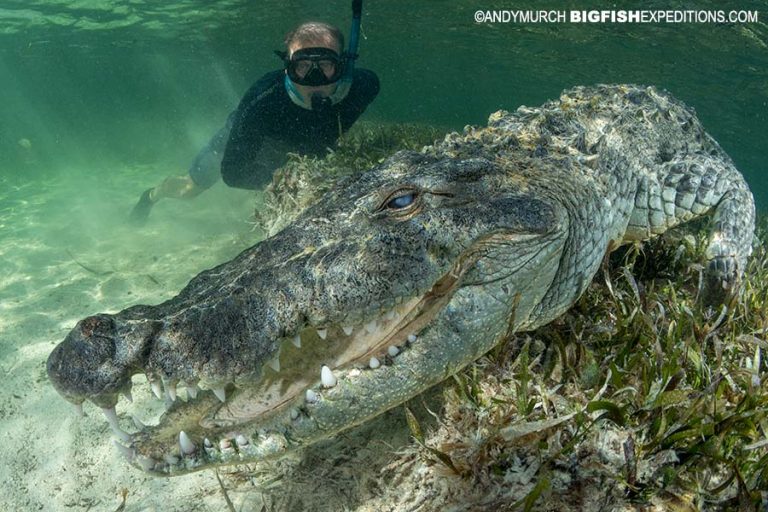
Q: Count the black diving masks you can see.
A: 1